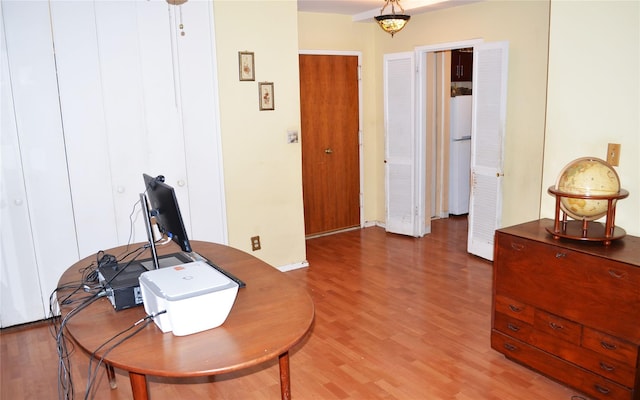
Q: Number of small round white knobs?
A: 3